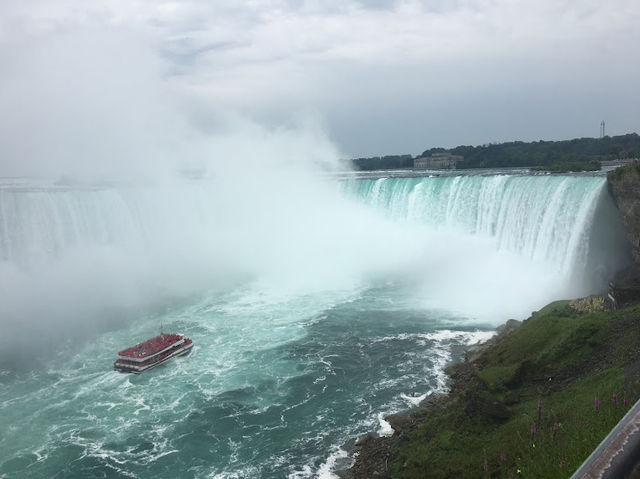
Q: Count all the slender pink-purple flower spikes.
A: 9